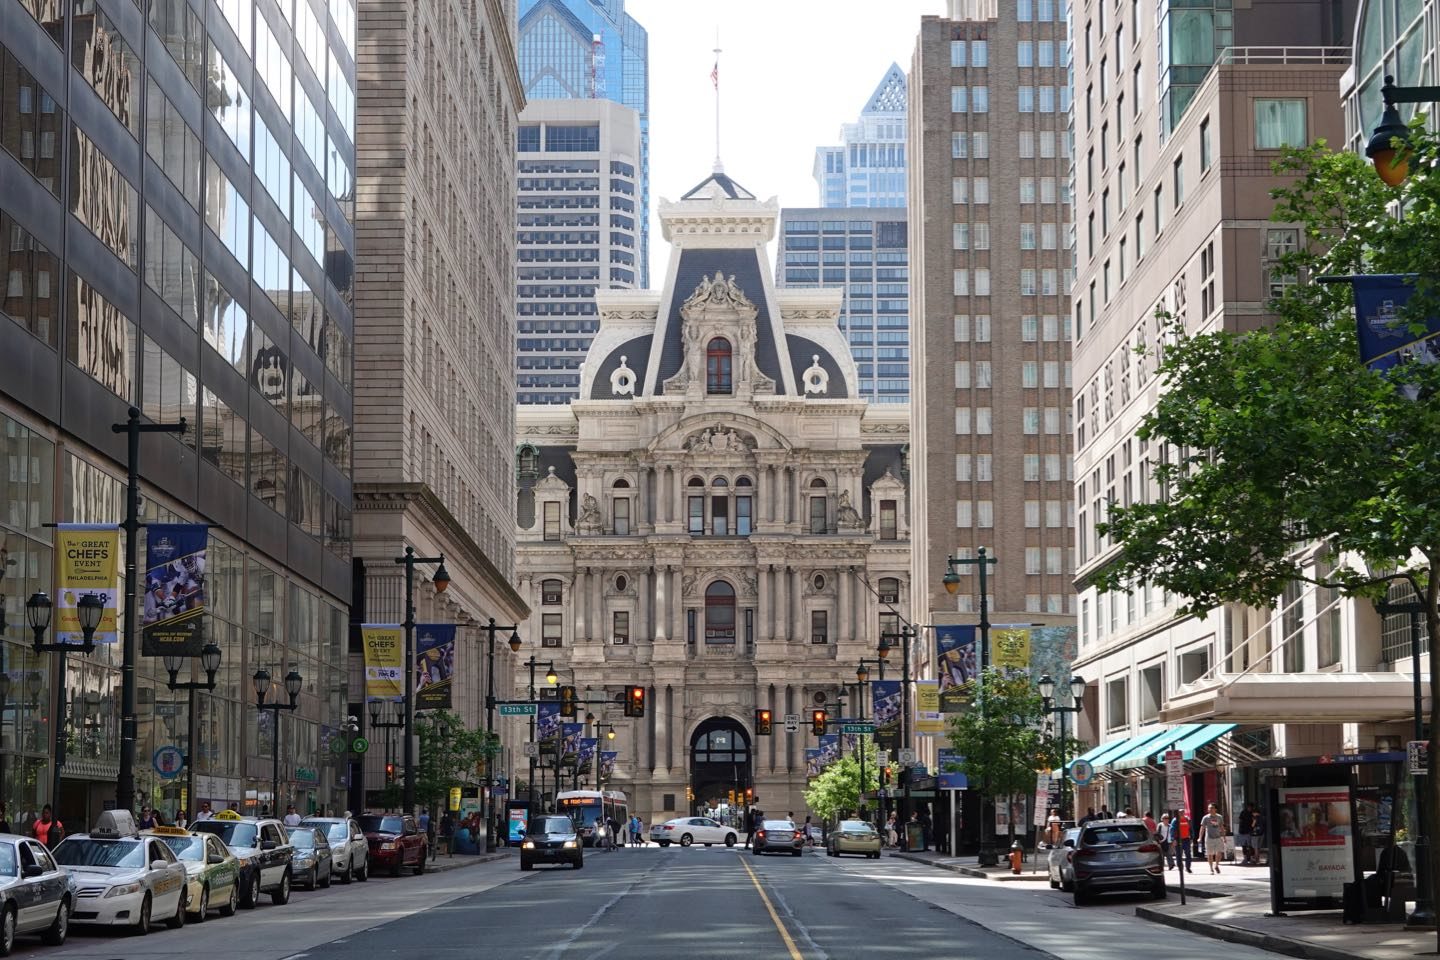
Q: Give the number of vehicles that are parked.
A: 9